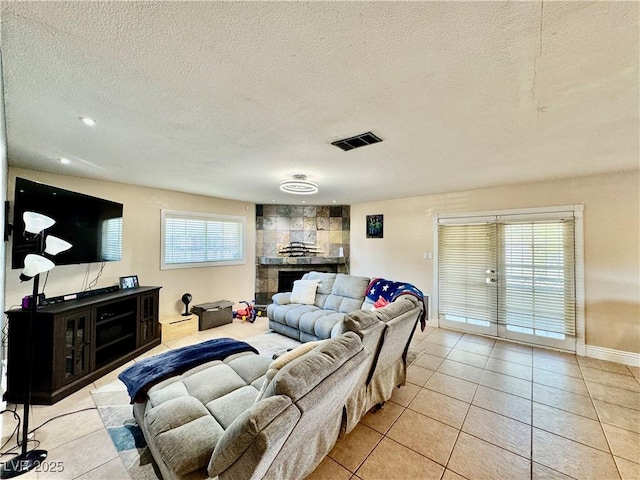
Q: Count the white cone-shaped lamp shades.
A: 3